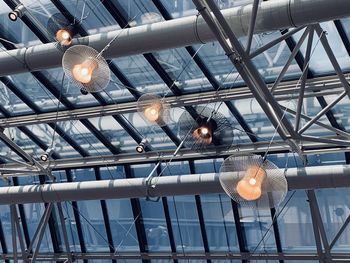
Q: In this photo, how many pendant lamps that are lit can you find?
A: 5